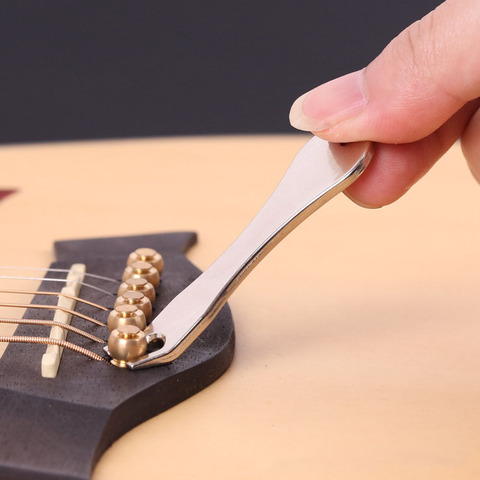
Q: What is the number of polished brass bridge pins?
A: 6